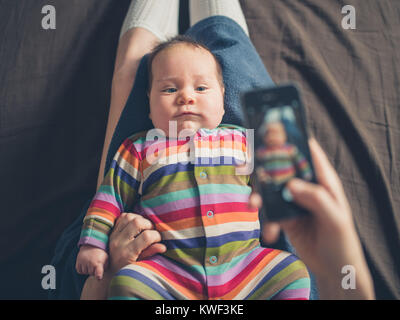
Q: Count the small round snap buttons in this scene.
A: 3